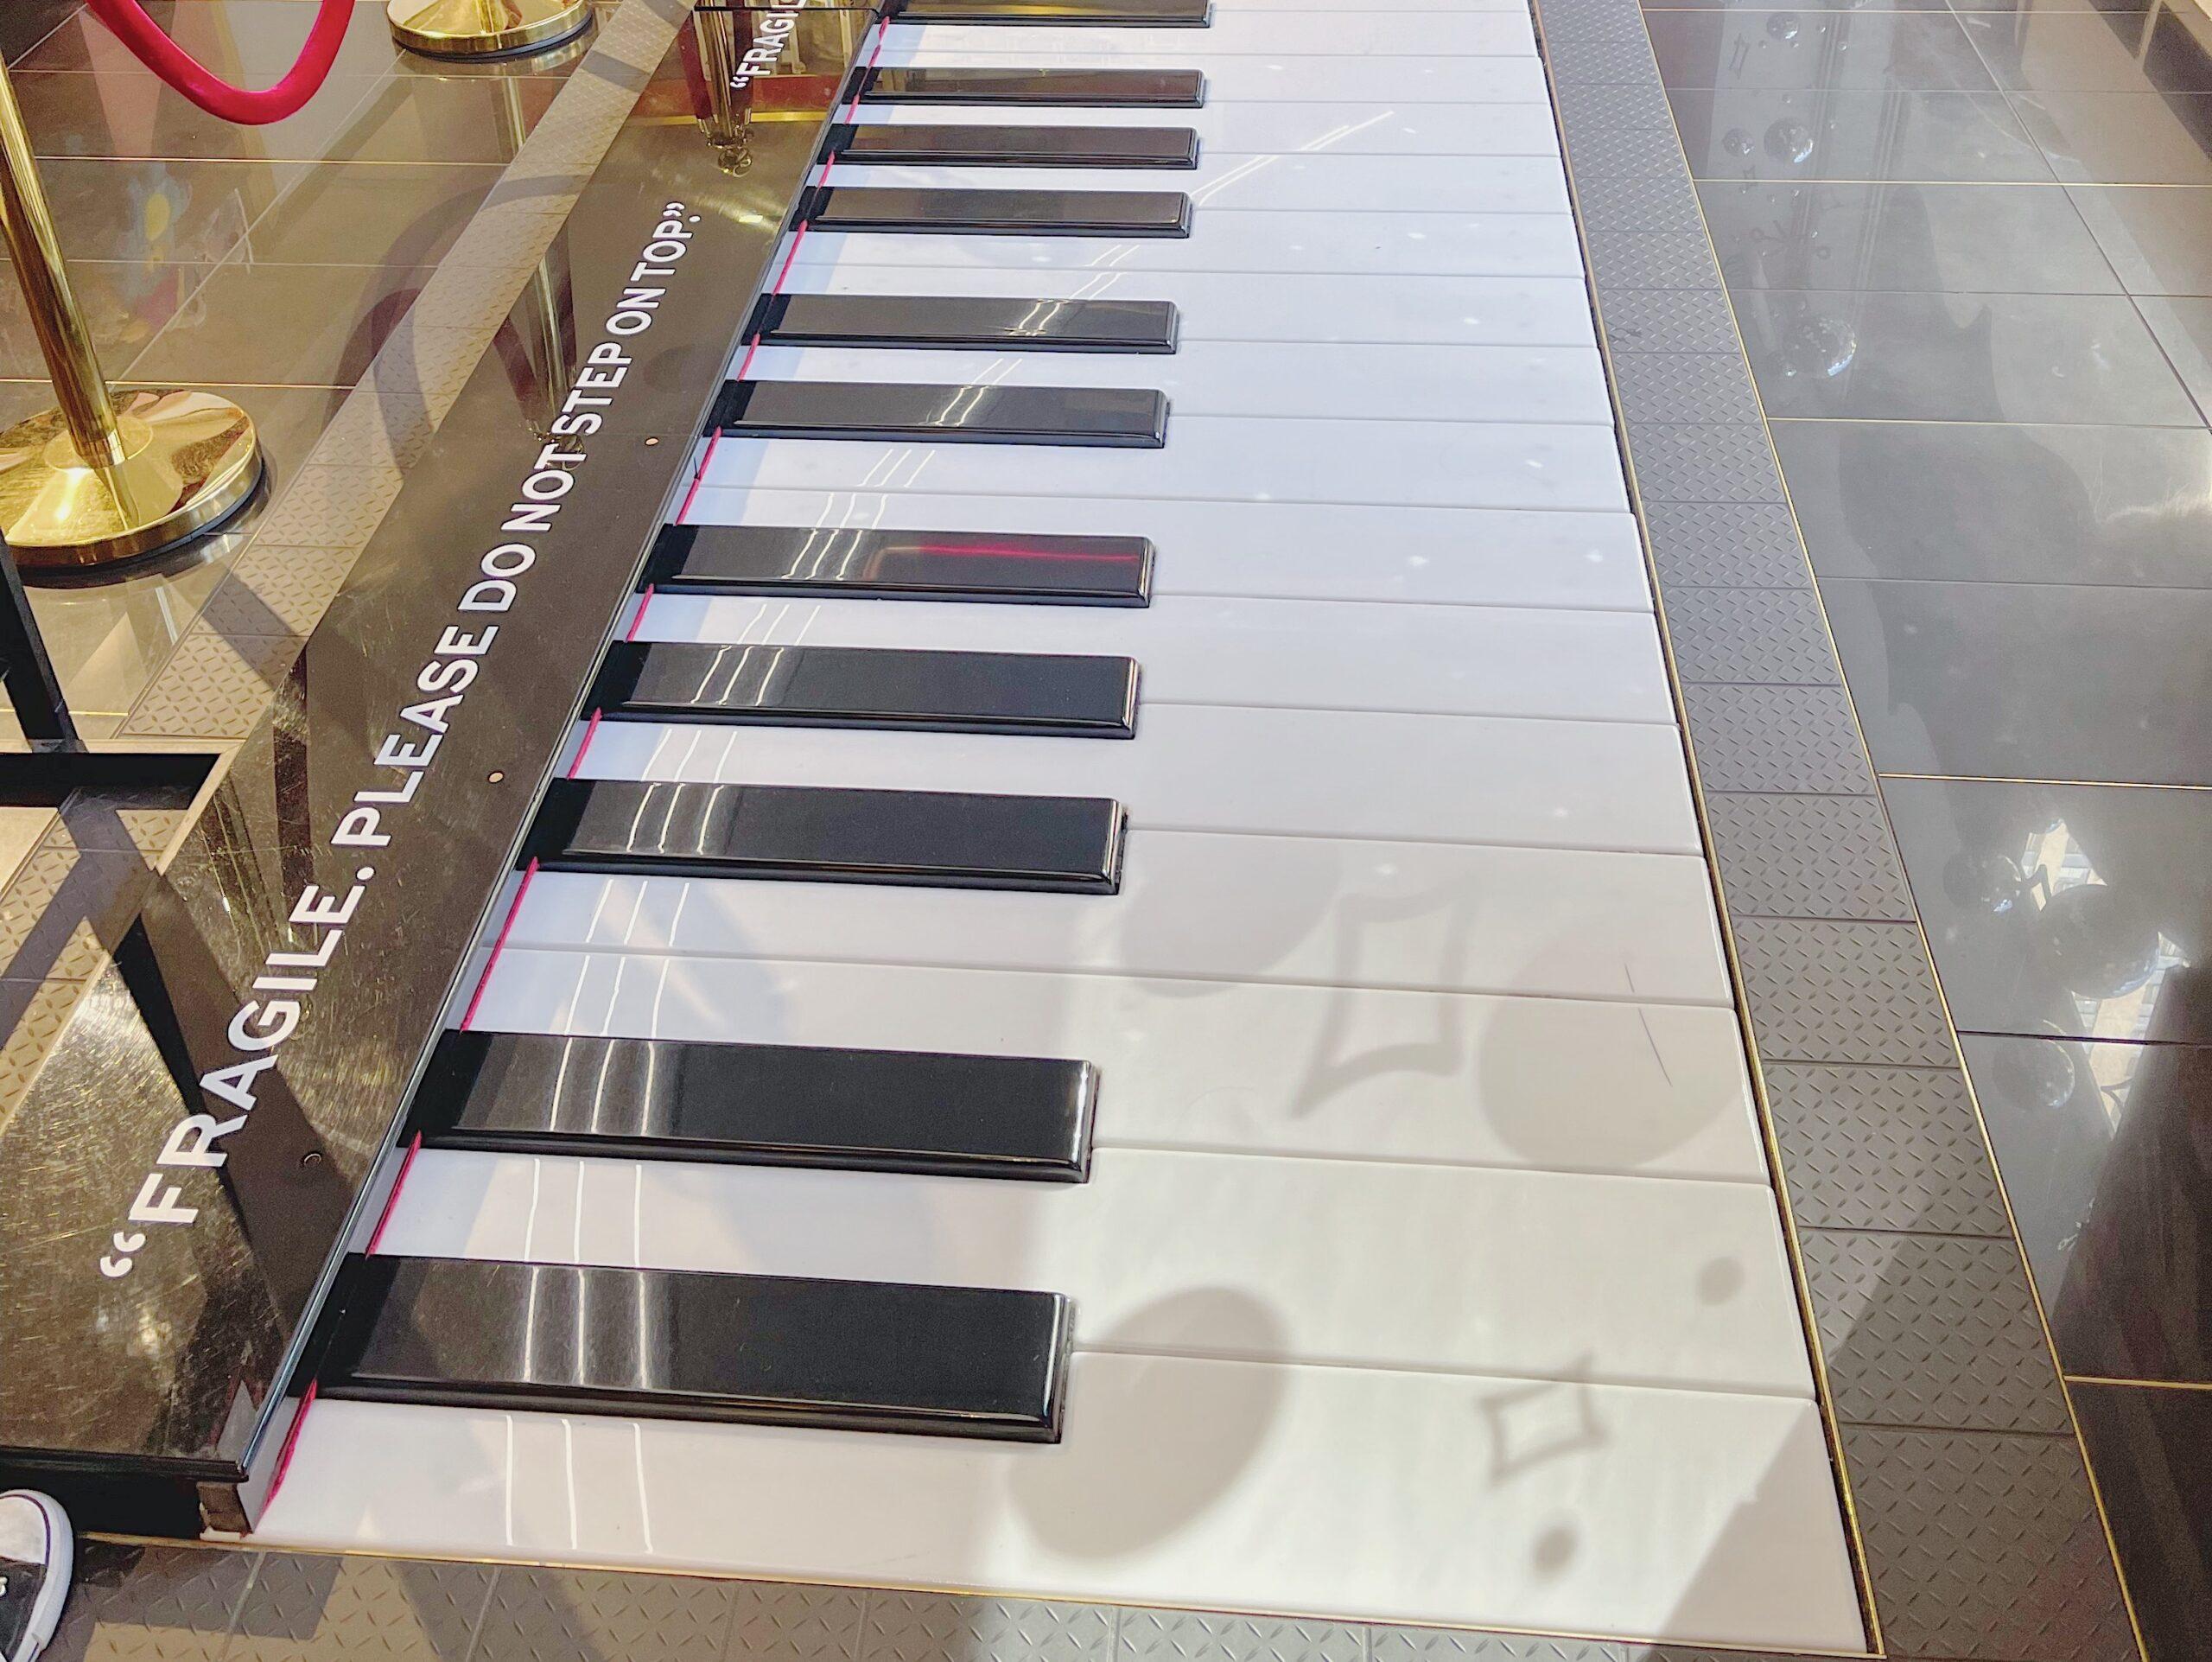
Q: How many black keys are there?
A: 11